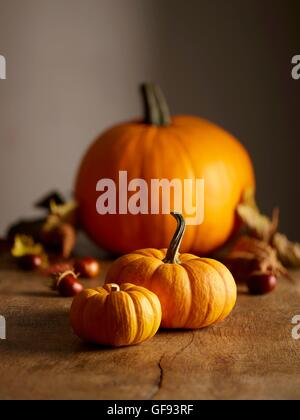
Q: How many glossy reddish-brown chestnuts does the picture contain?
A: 4